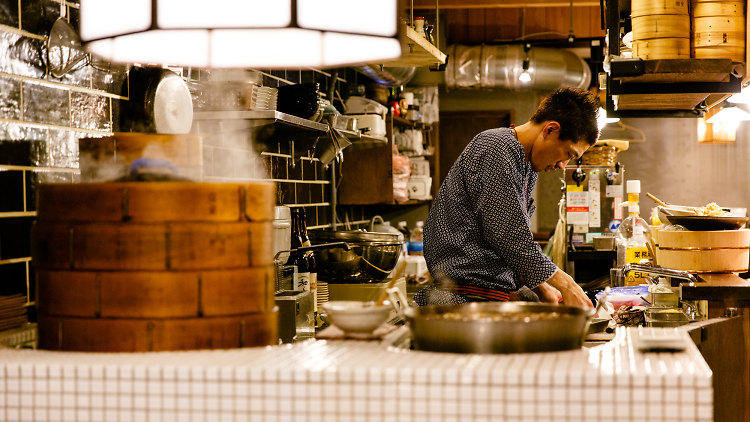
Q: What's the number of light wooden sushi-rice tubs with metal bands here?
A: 1